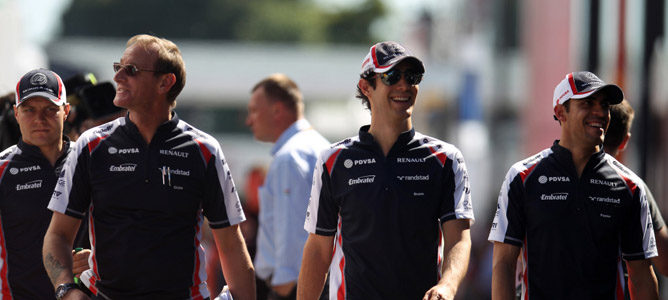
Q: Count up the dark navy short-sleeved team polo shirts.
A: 4